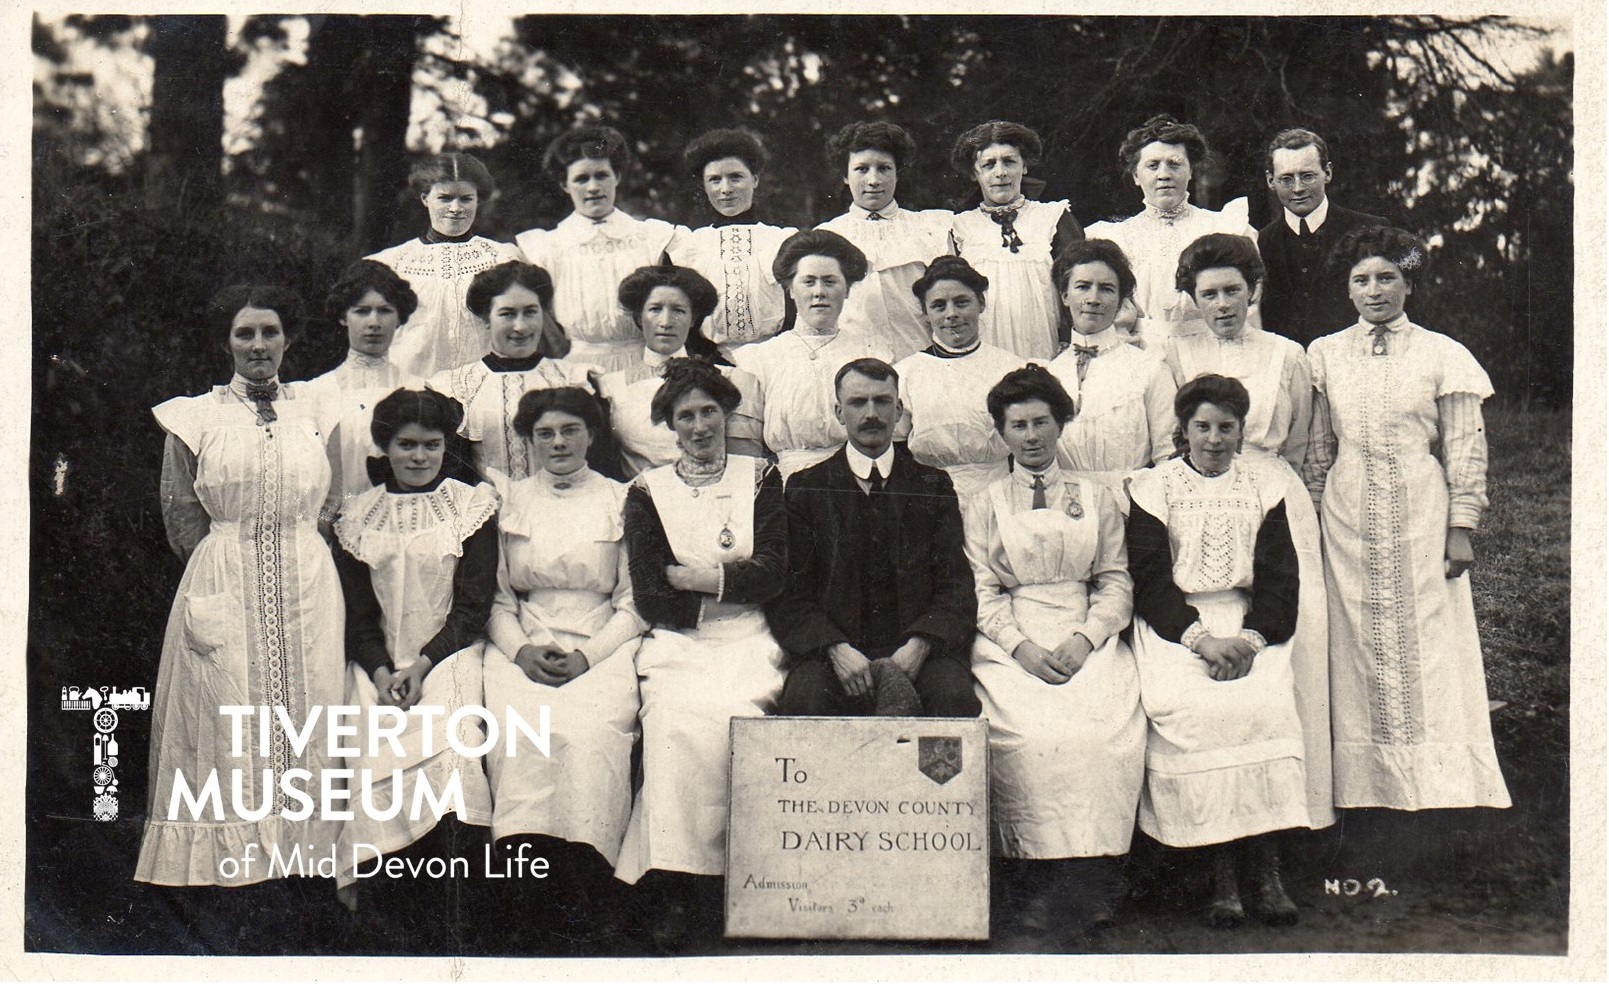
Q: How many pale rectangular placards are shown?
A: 1